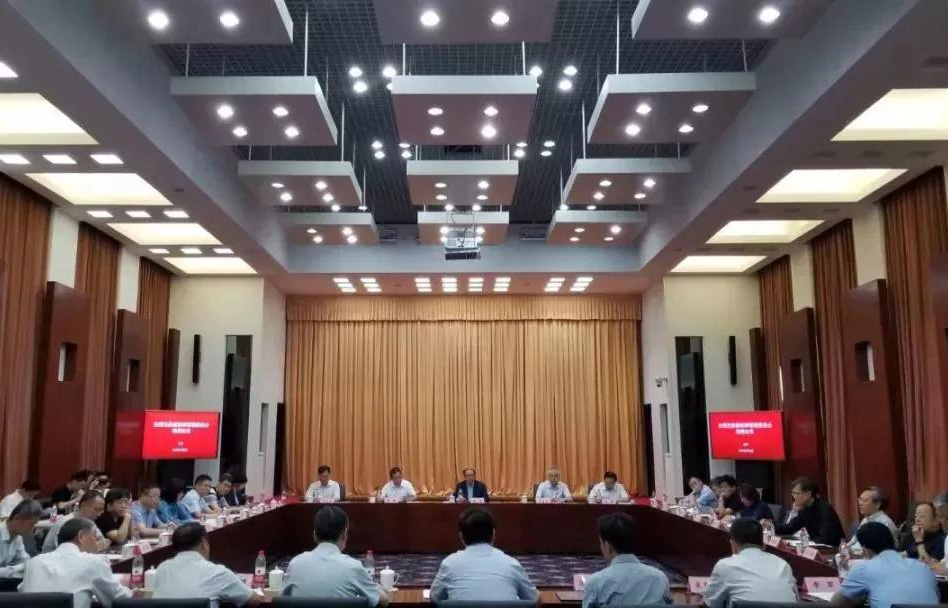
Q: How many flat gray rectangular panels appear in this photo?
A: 12